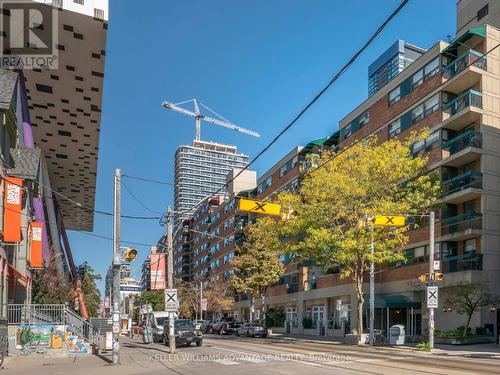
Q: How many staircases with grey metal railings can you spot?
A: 1